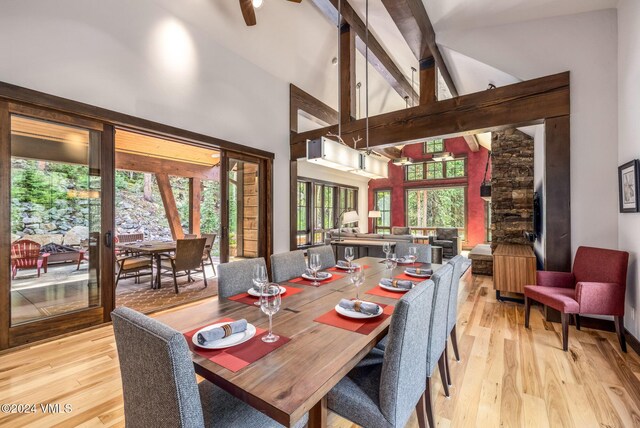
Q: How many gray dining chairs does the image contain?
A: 8